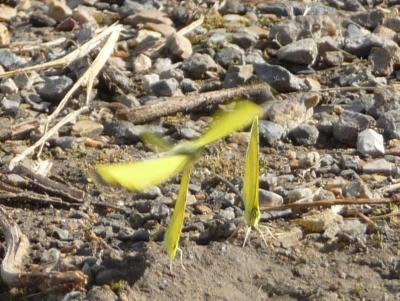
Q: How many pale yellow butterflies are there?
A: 3